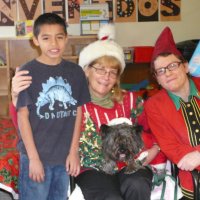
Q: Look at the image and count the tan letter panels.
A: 8